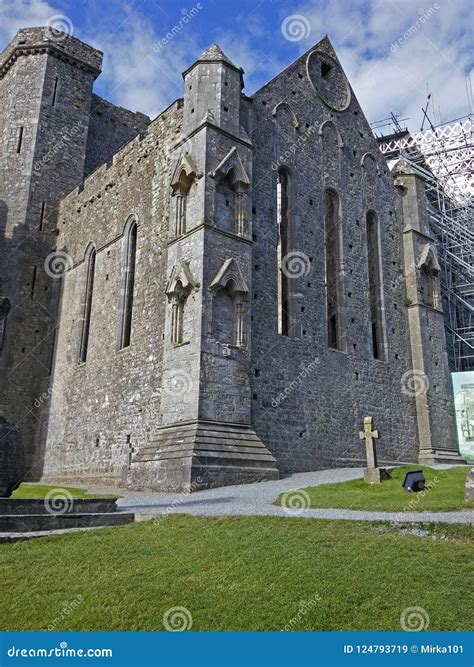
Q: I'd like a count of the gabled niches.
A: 5